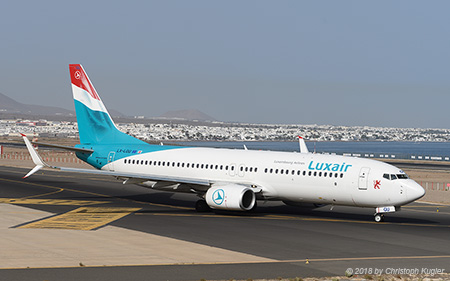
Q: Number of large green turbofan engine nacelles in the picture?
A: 0